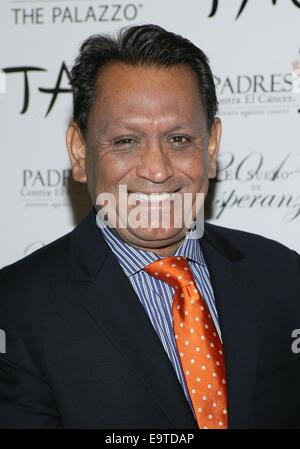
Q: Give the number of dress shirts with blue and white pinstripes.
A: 1